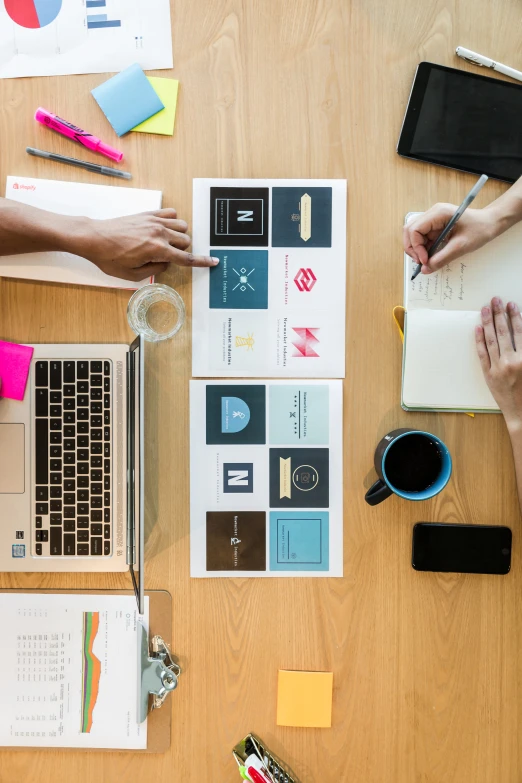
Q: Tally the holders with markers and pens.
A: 1